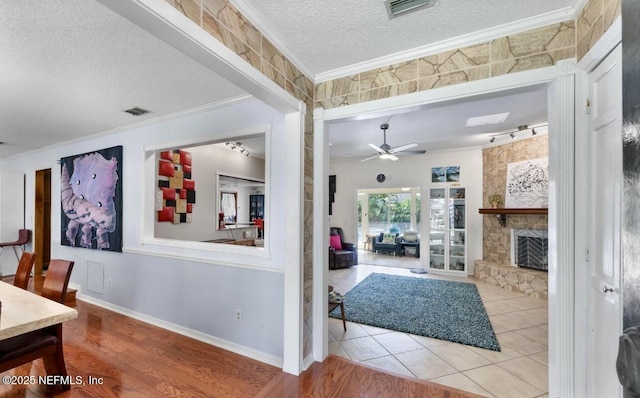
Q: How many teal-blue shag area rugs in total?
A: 1